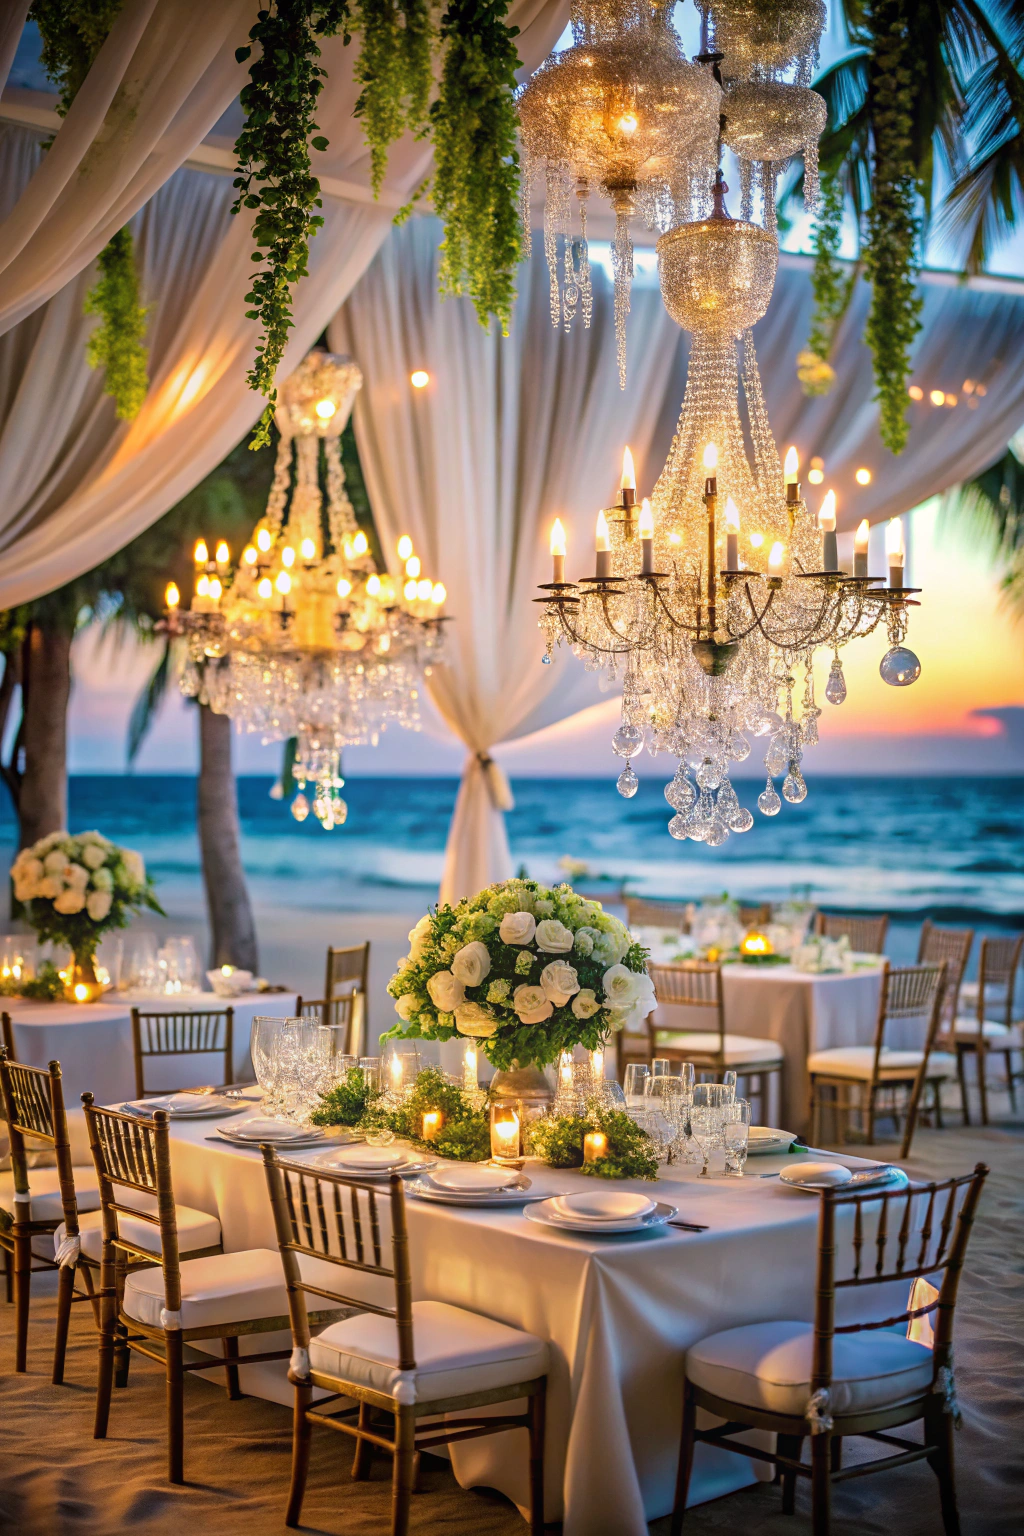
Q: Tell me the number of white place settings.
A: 7